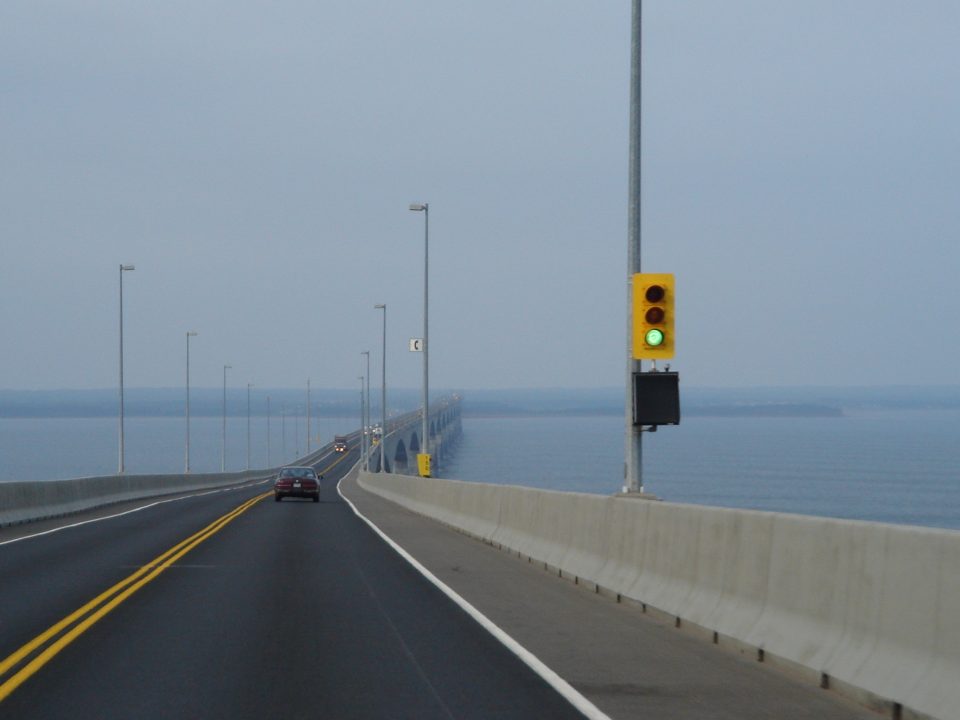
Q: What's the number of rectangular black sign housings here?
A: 1